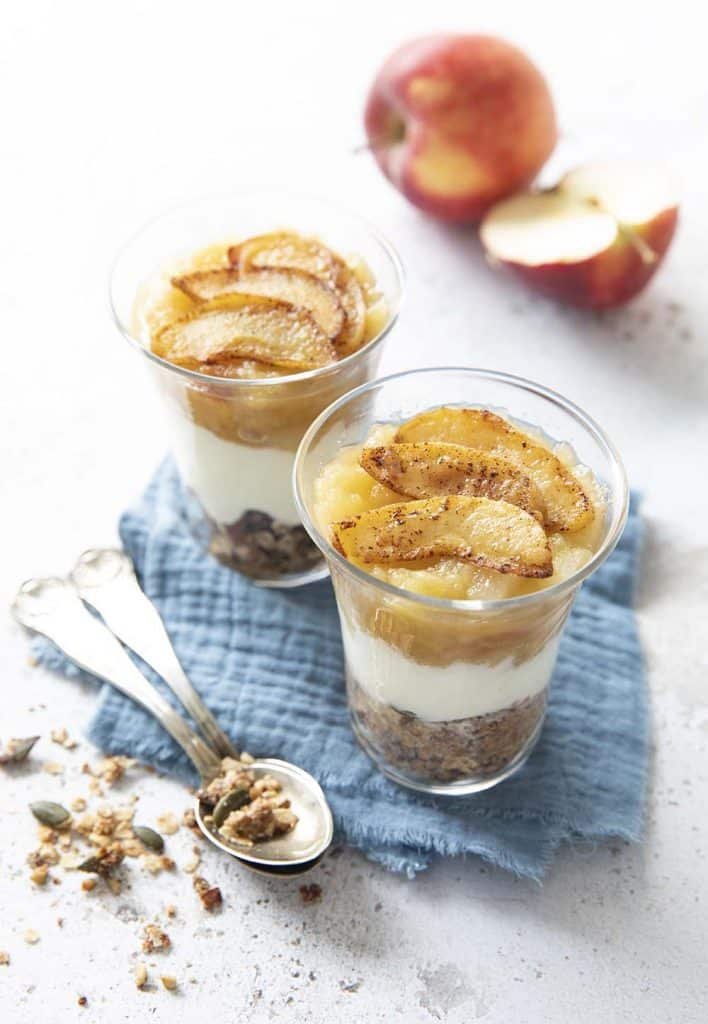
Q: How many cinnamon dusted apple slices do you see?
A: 6